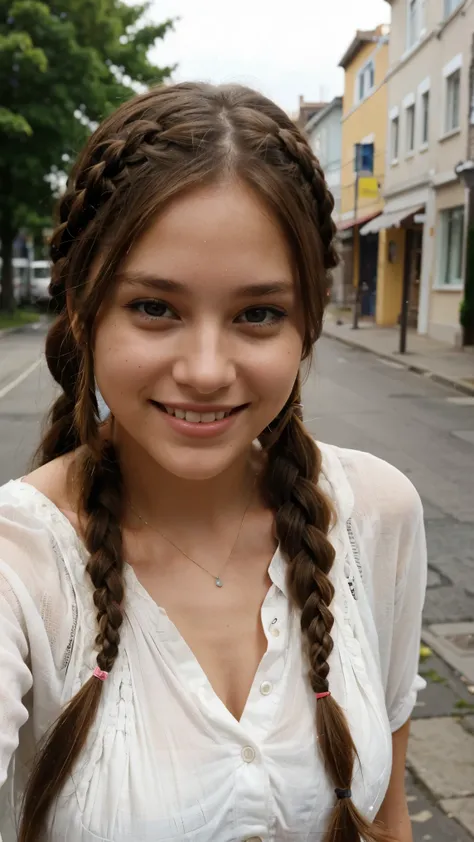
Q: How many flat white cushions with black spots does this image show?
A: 0